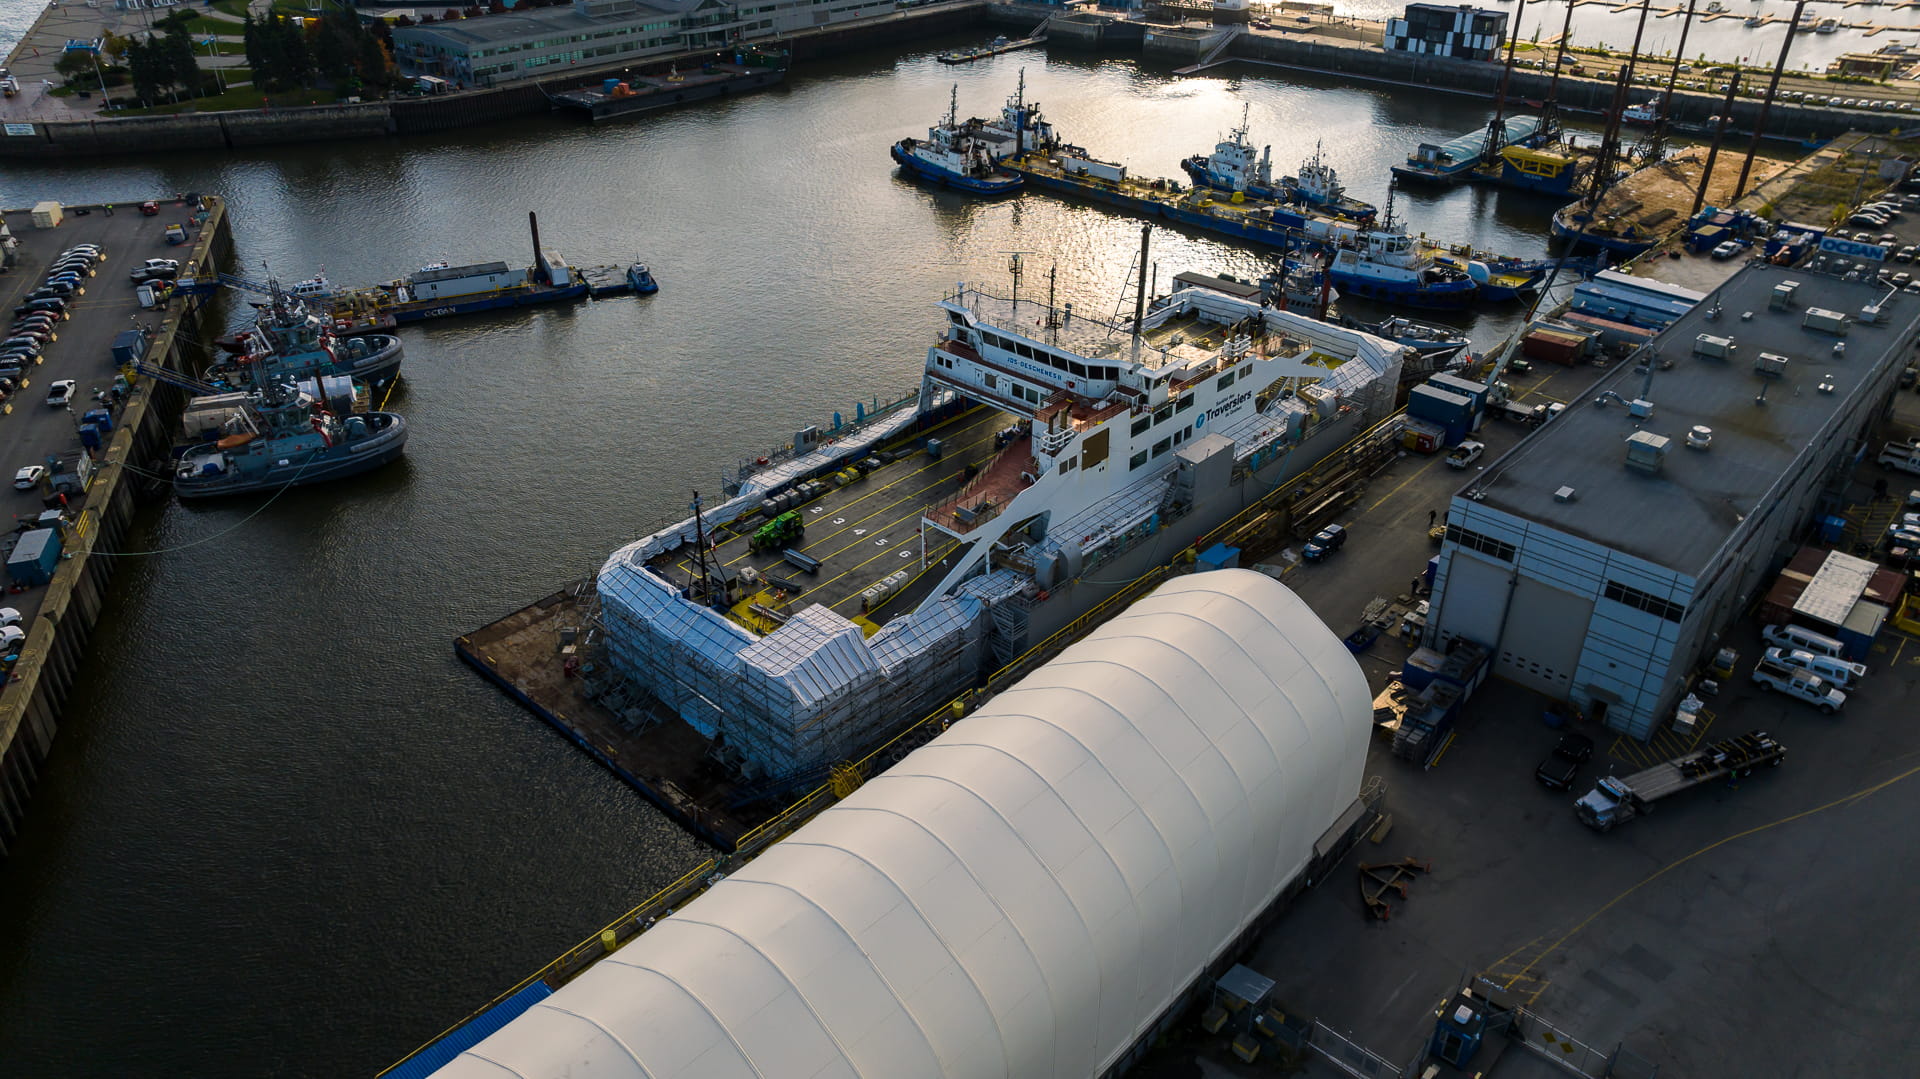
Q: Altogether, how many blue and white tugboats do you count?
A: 5